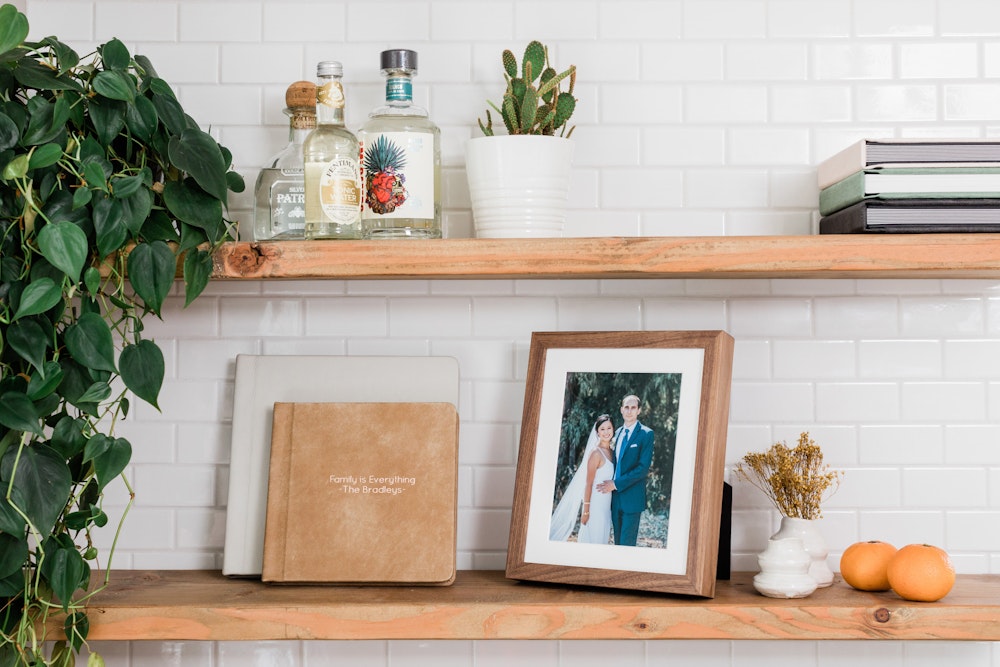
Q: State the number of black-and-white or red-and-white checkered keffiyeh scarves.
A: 0